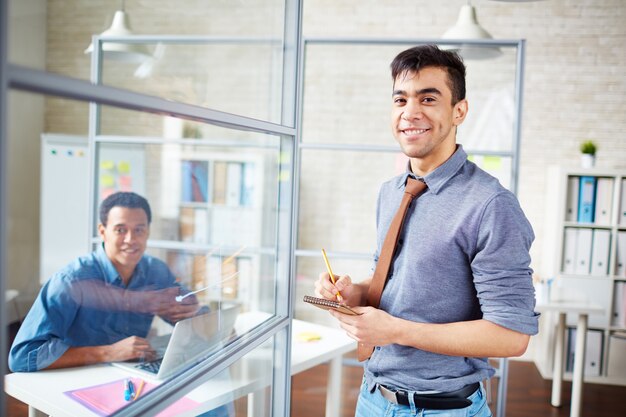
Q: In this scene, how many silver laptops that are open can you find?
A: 1